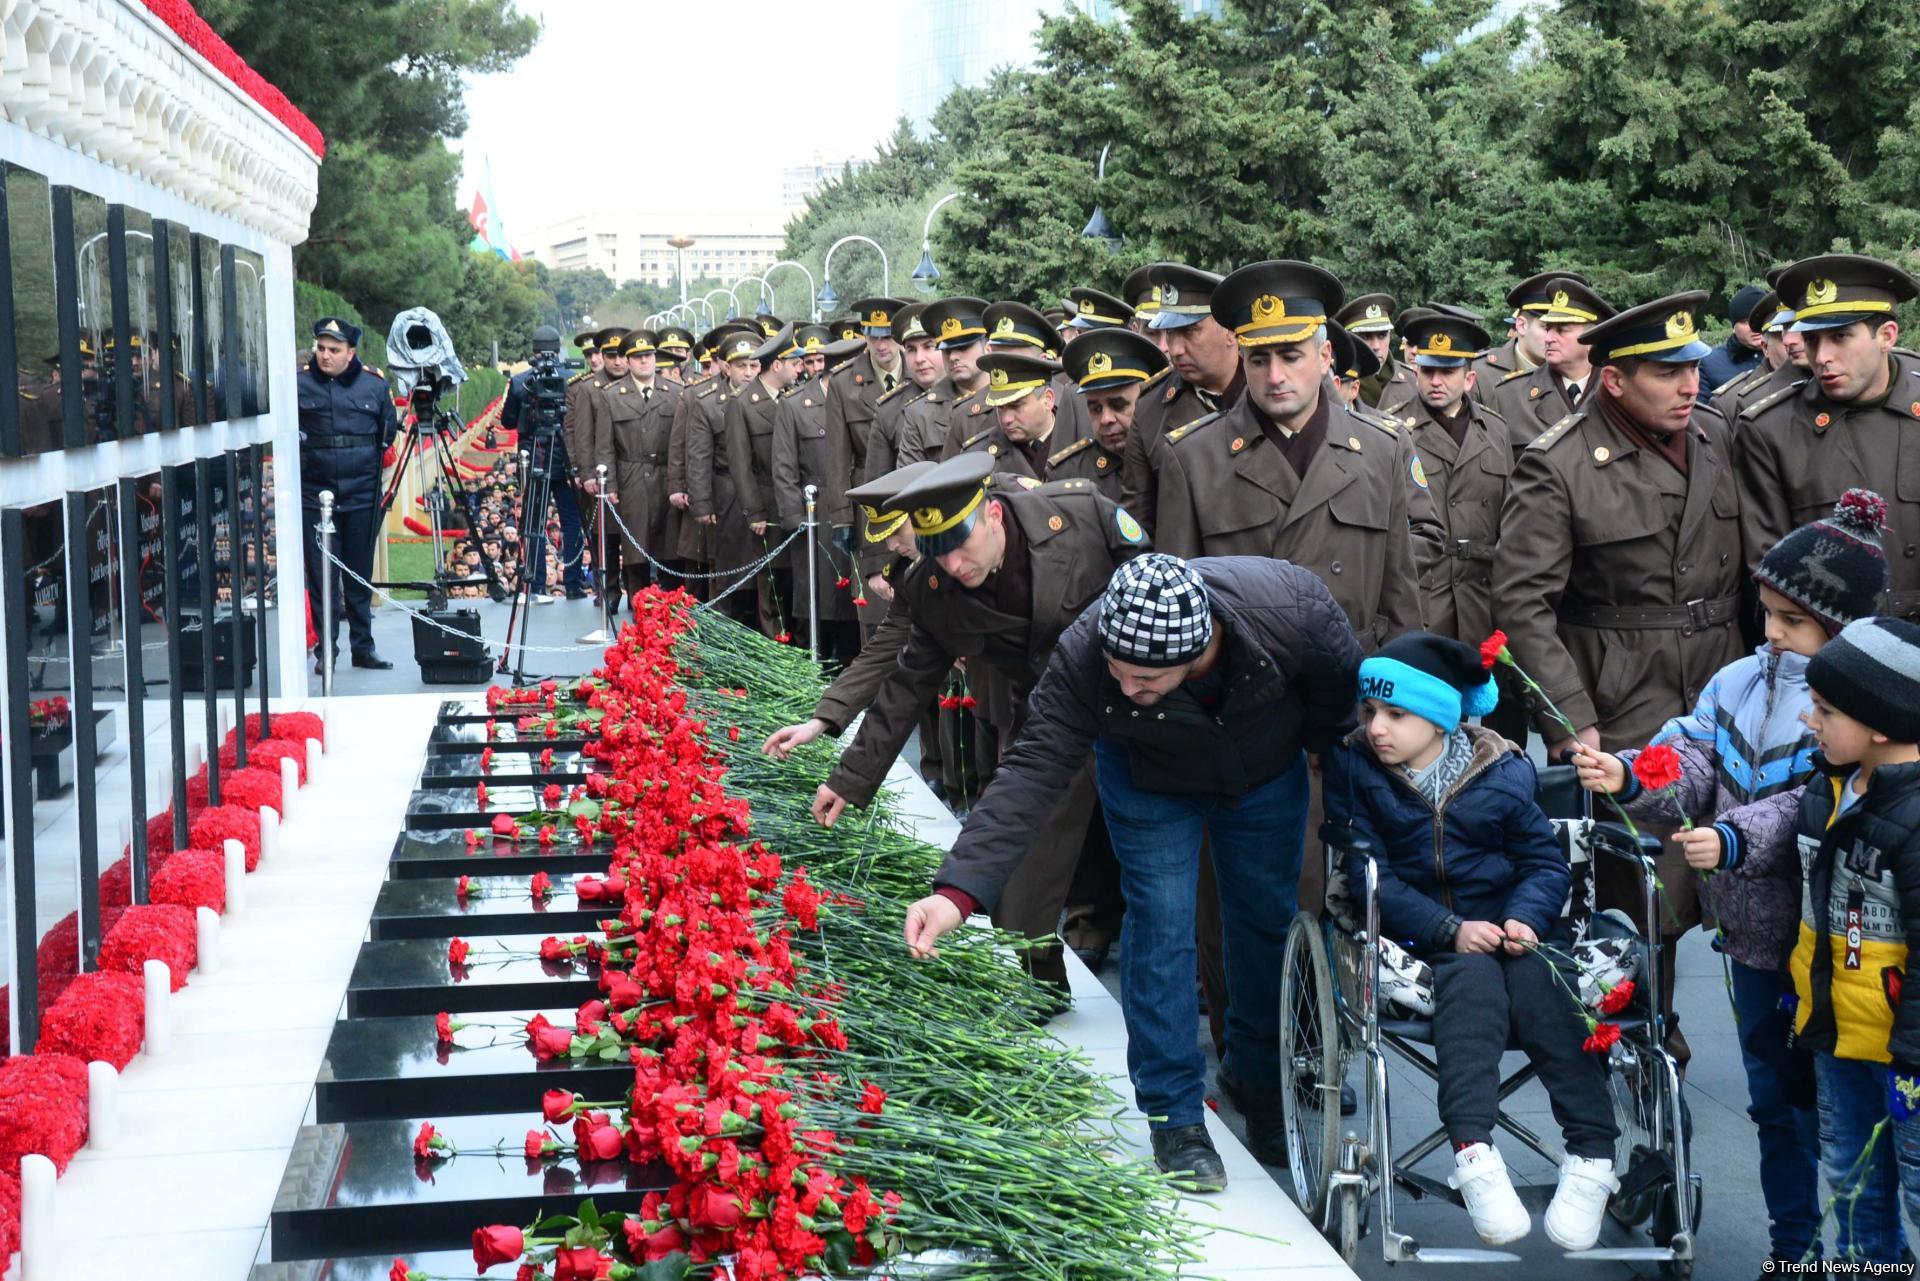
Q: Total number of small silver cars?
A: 0